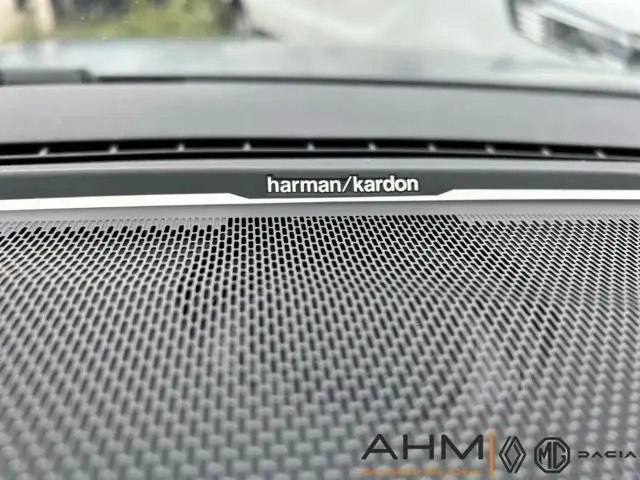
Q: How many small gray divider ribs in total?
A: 10